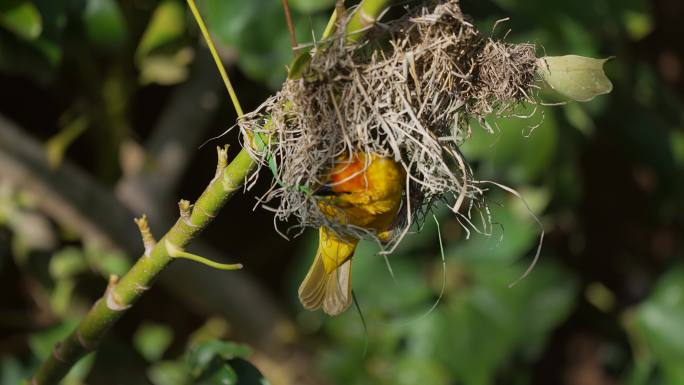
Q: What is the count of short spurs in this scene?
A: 4